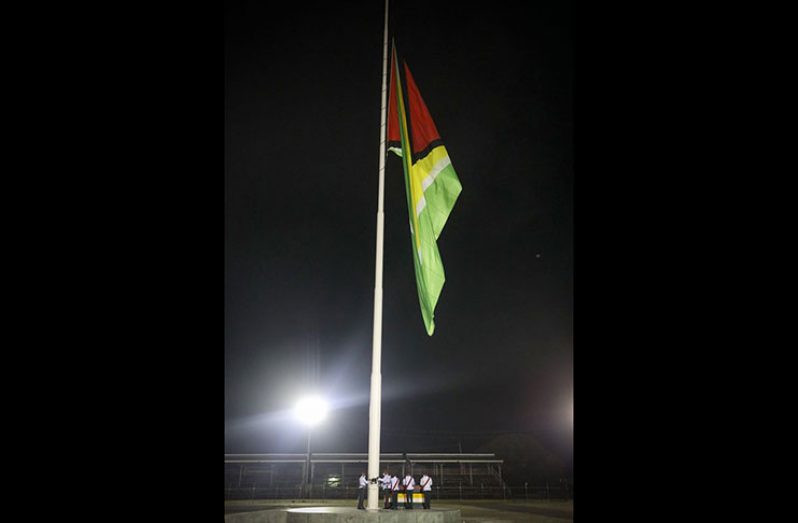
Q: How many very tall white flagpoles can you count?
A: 1